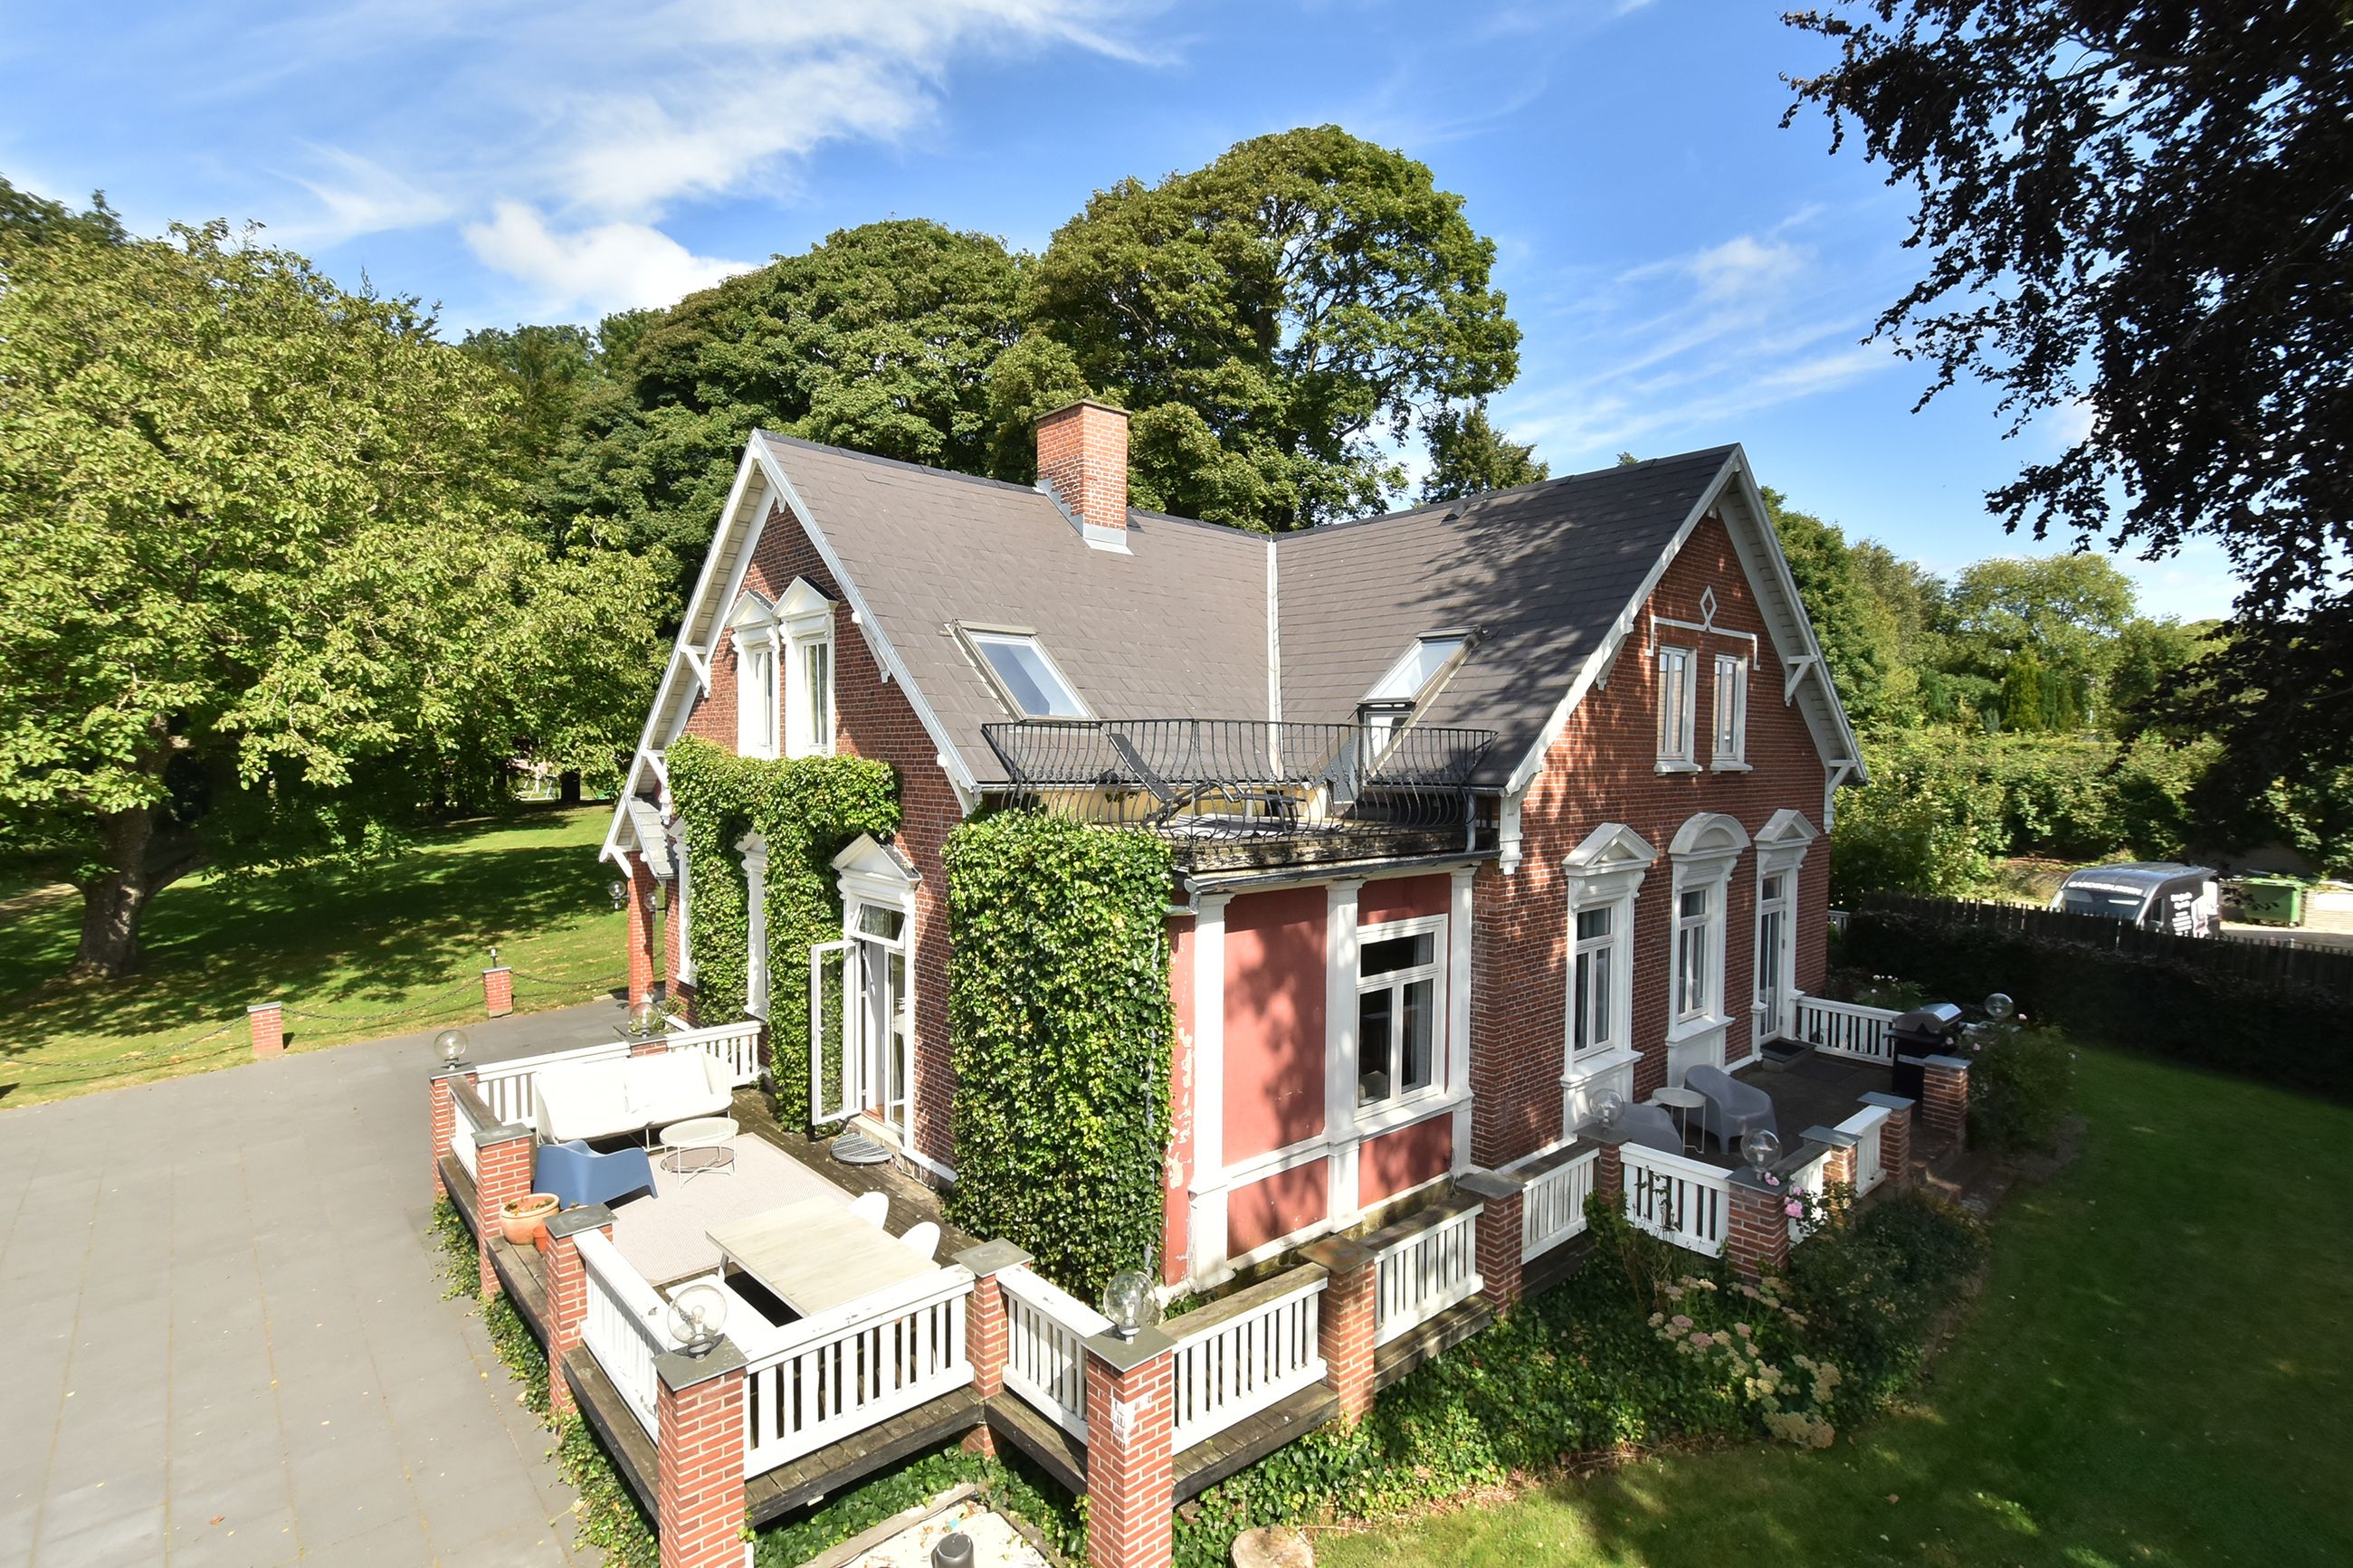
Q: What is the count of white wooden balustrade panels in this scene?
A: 13